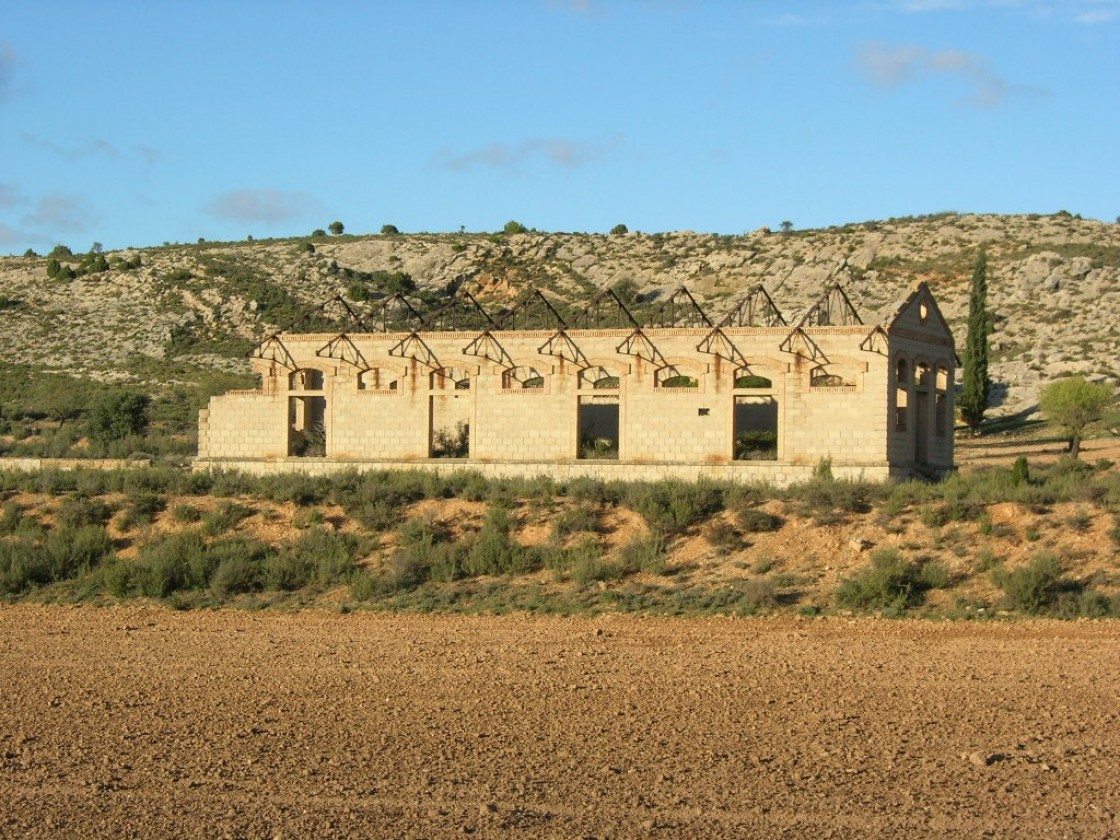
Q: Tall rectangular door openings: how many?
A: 4